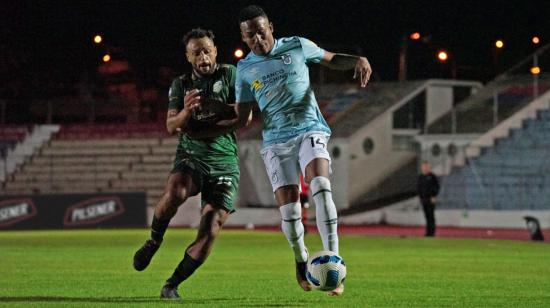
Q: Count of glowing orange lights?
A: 8